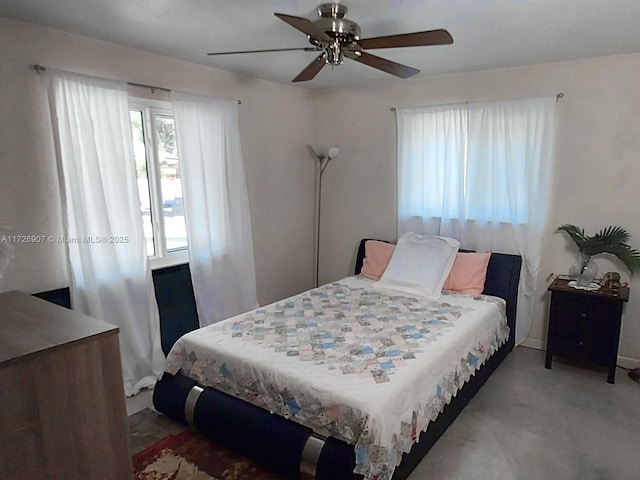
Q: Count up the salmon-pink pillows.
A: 2